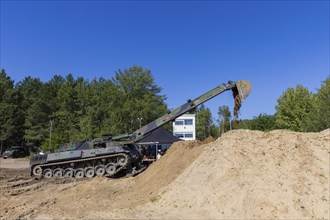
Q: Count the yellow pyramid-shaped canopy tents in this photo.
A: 0